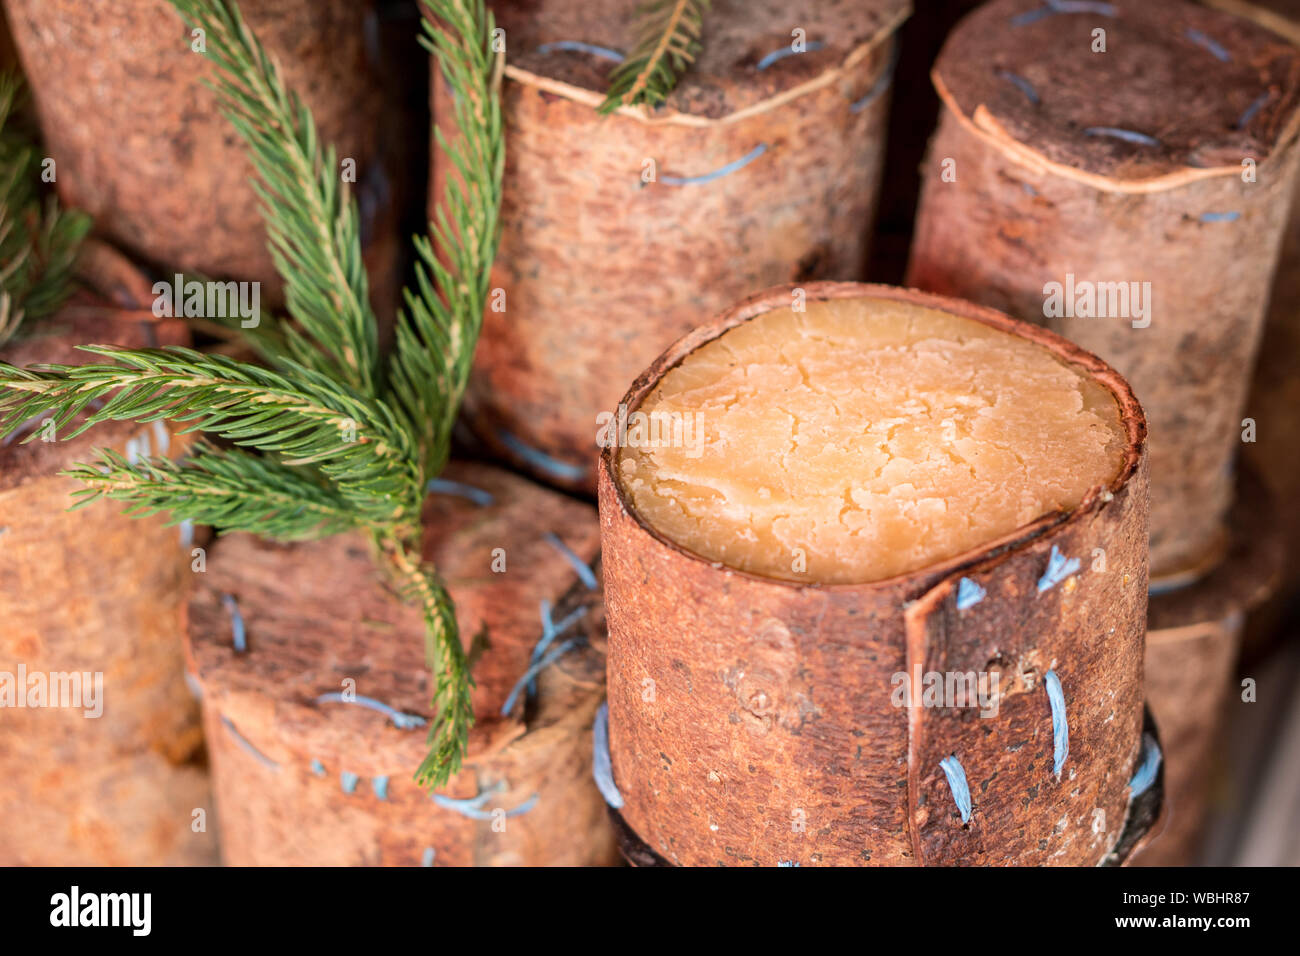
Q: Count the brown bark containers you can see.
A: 7